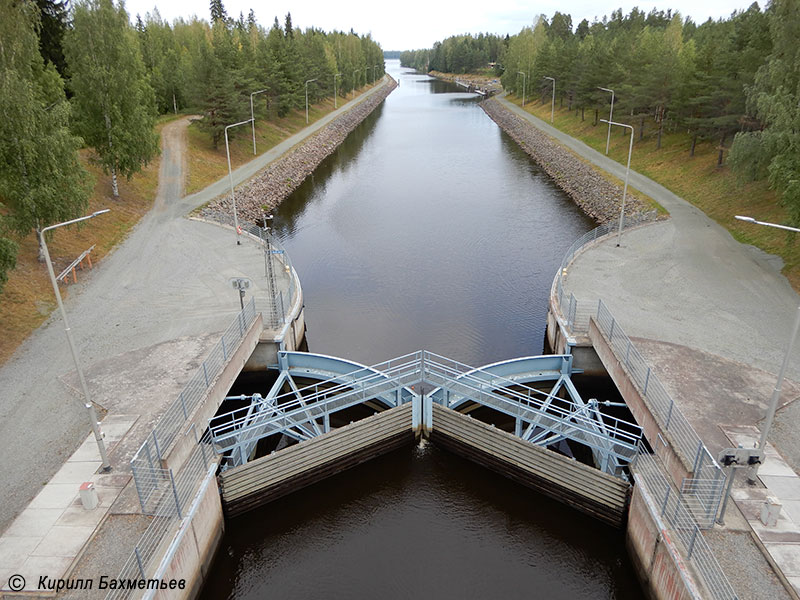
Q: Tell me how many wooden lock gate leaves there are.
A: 2